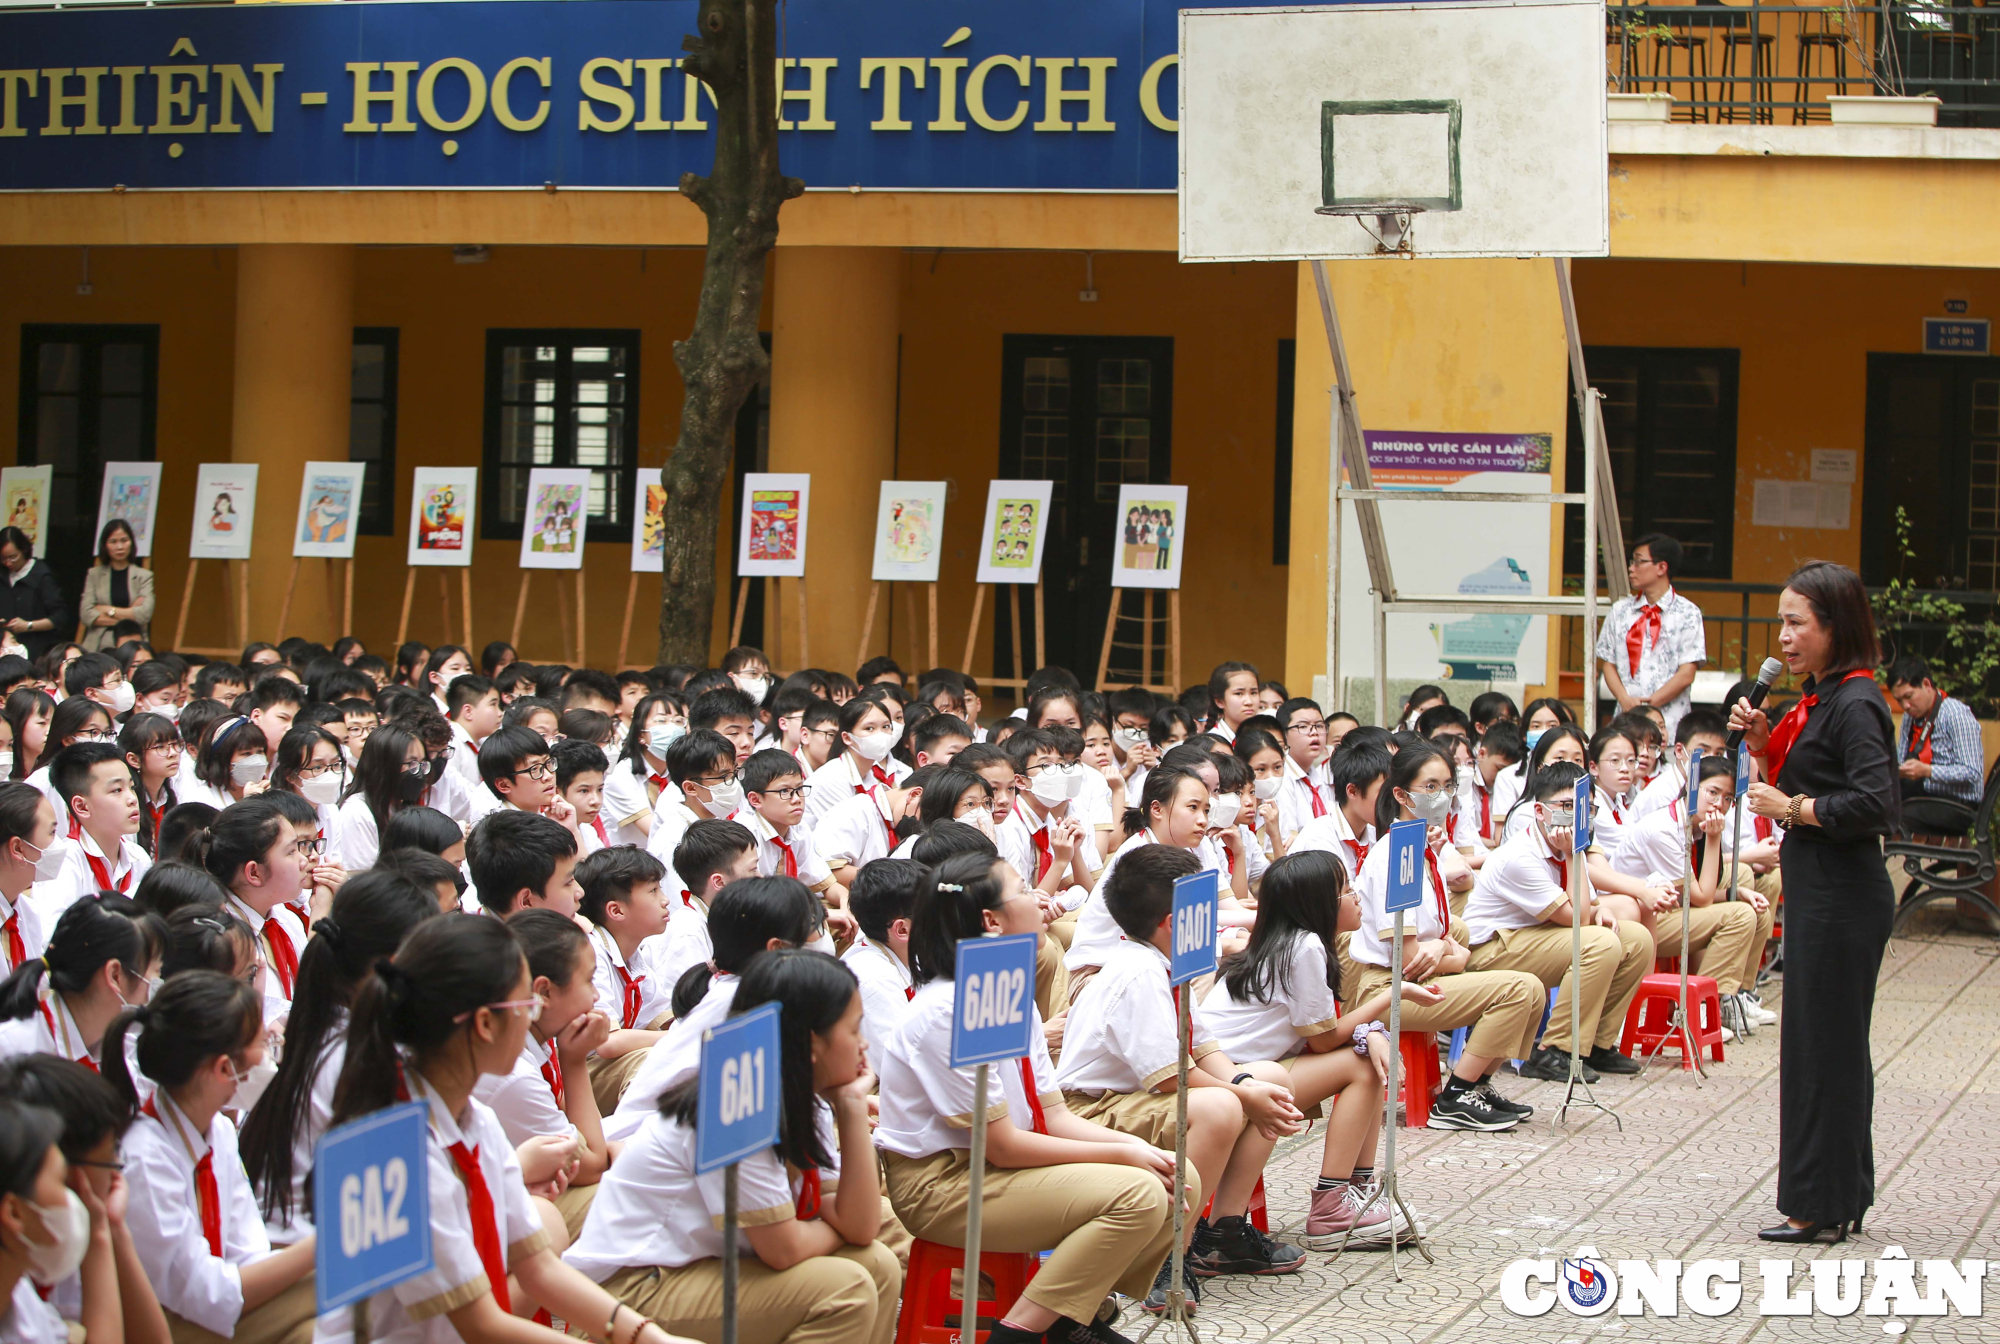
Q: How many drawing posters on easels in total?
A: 11